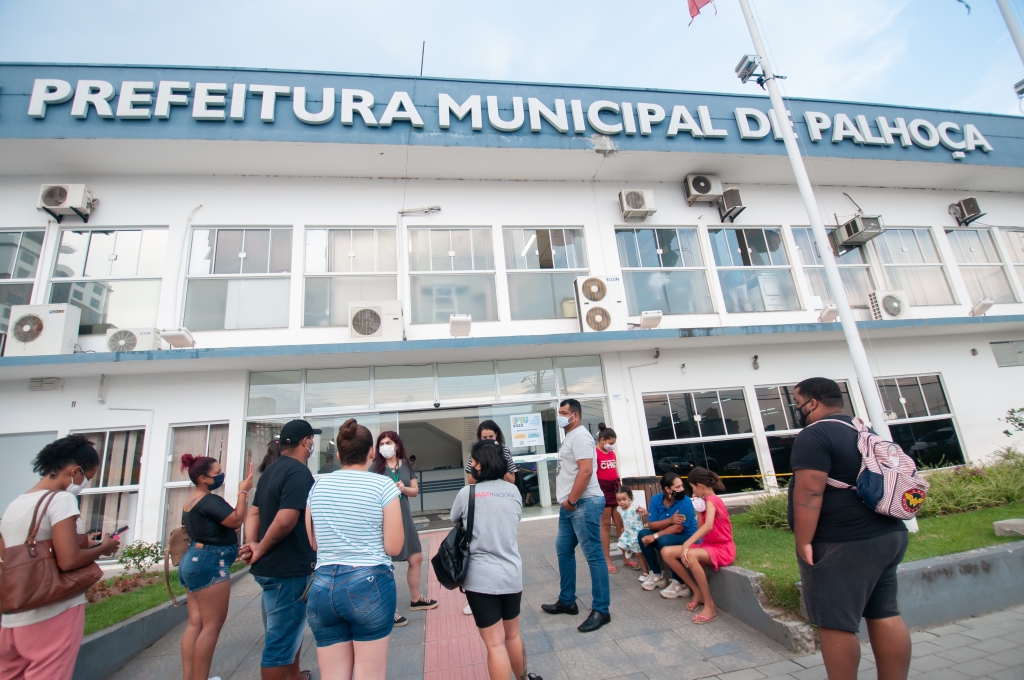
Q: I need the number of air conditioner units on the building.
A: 11